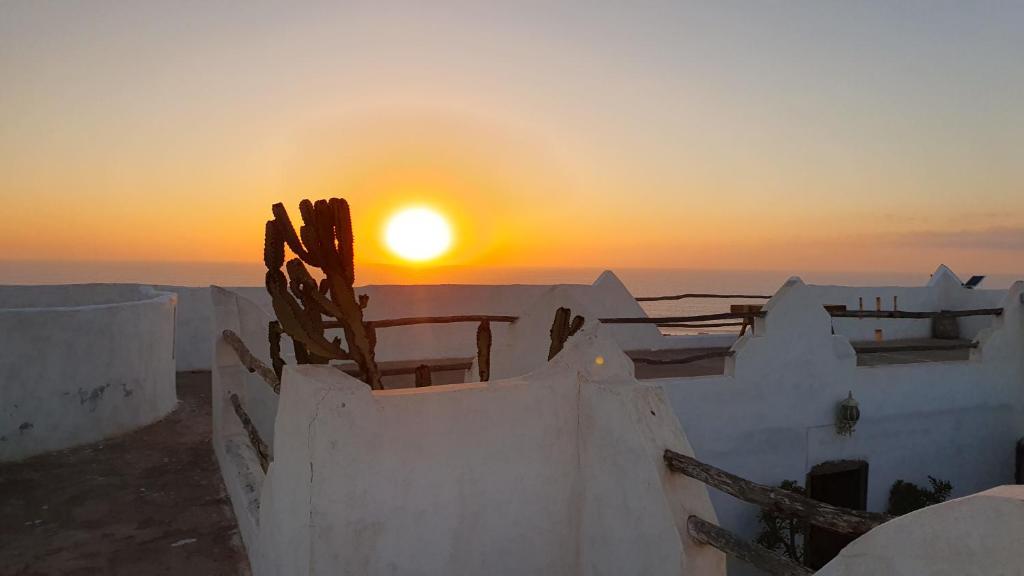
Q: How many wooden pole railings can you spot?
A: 12